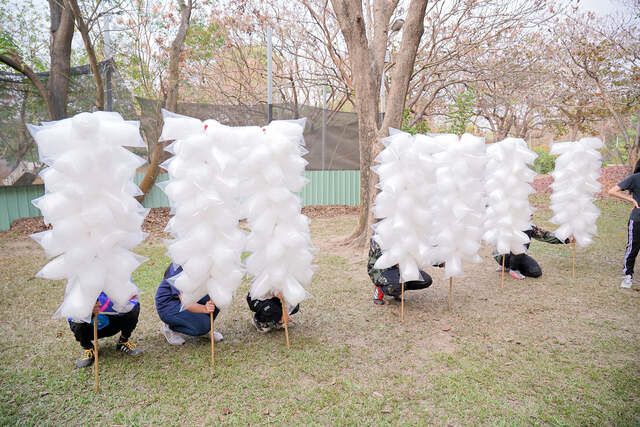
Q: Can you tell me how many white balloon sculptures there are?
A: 7